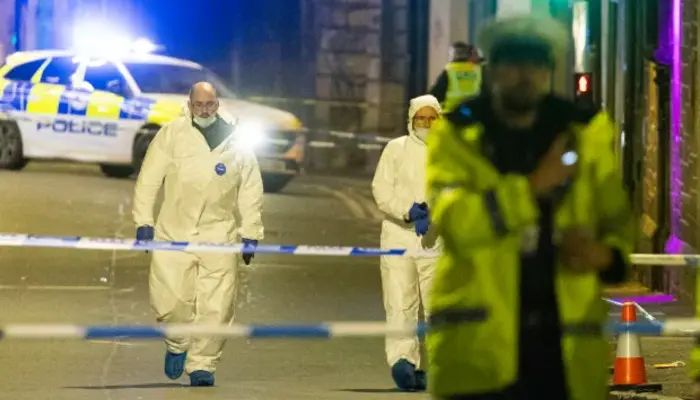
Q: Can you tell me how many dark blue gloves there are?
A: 4